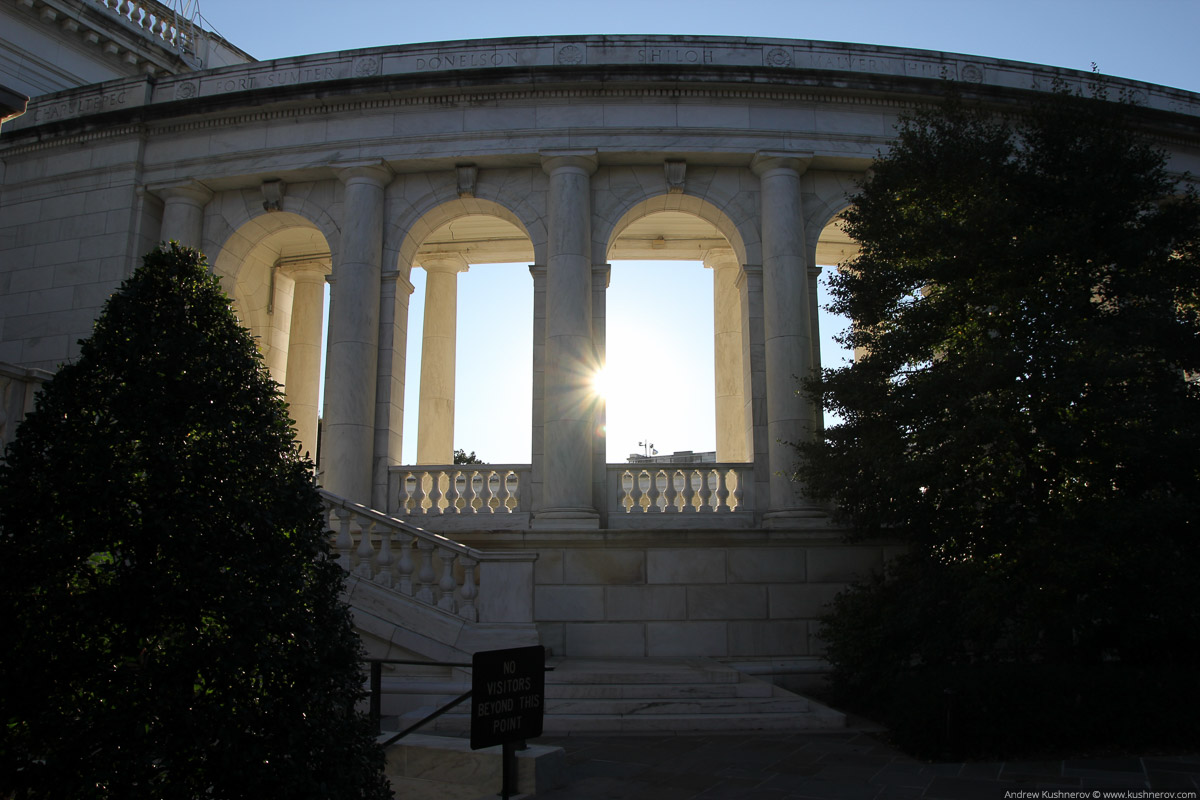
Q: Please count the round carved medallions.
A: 5